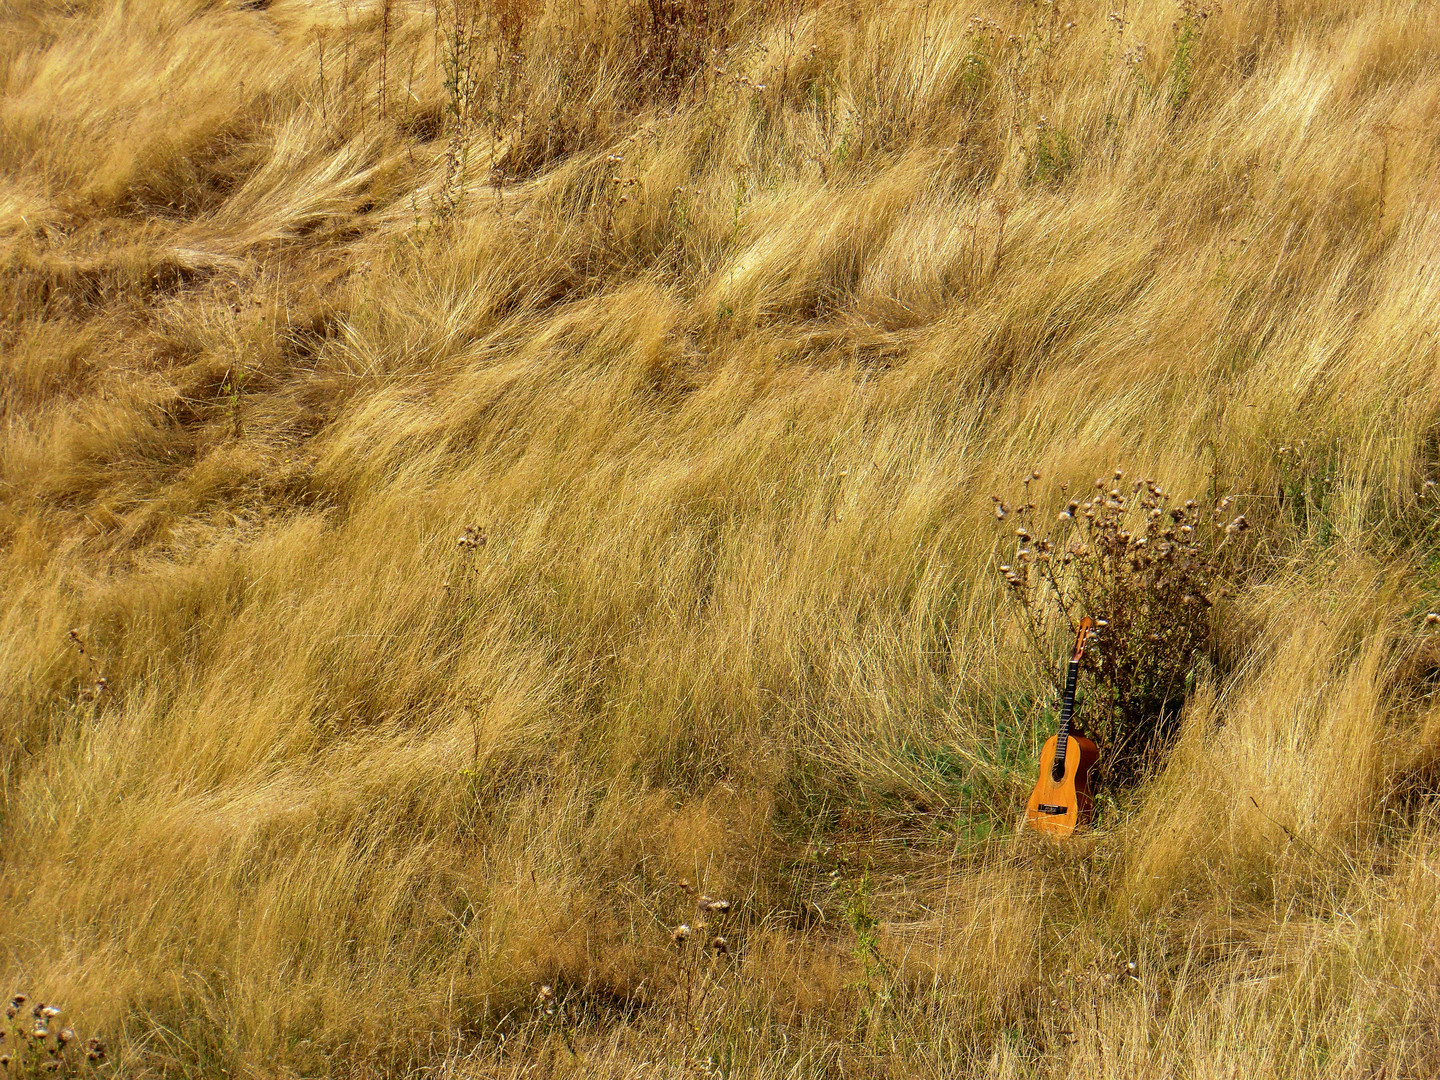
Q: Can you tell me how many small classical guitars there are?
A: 1